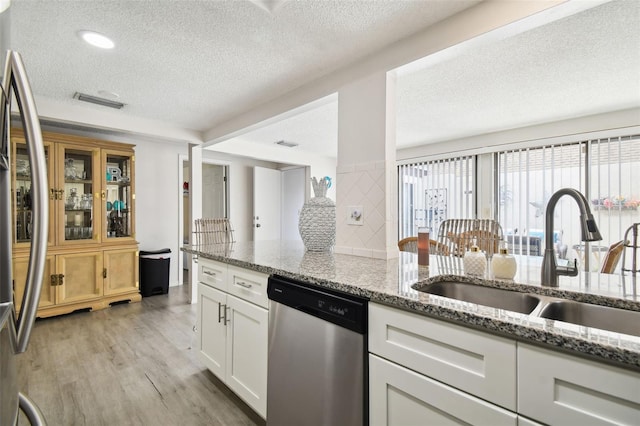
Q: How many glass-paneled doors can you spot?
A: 3